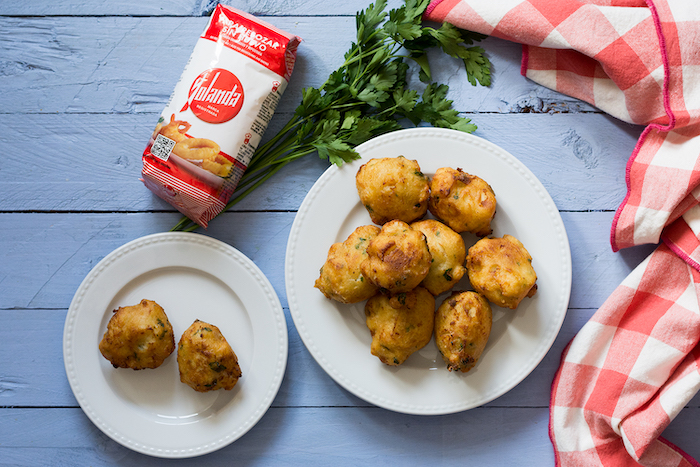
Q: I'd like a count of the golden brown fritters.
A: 10